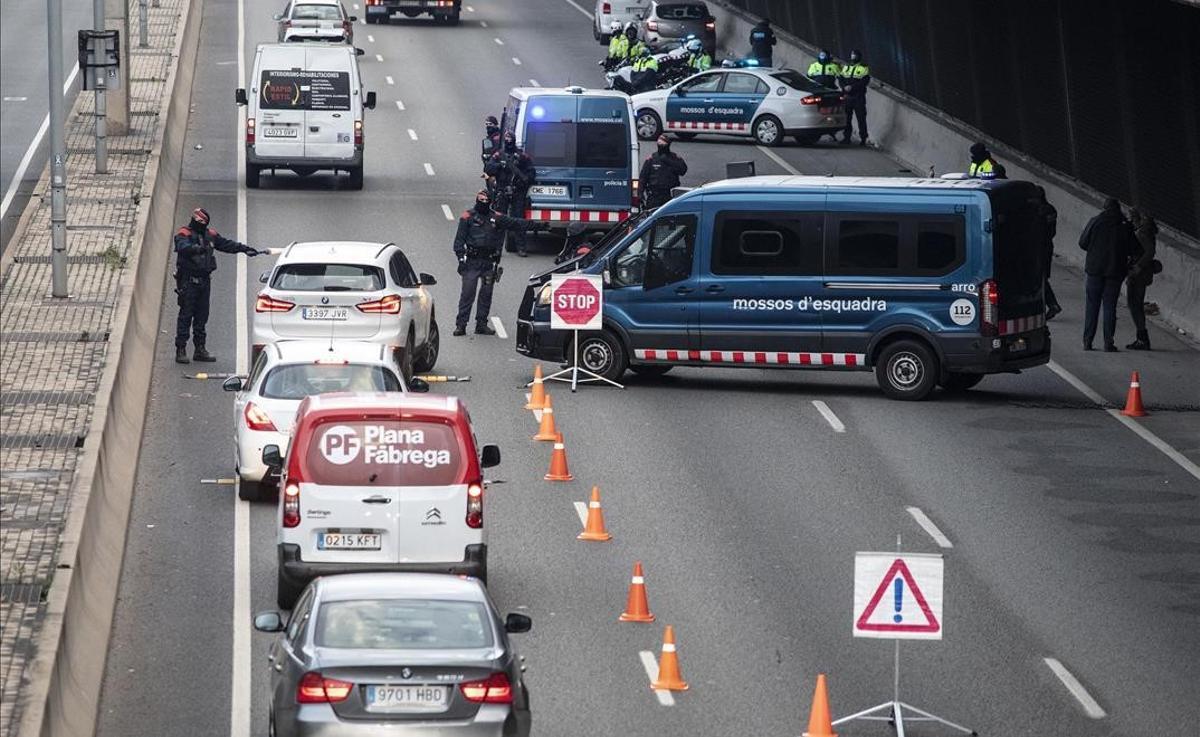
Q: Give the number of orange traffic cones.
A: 8